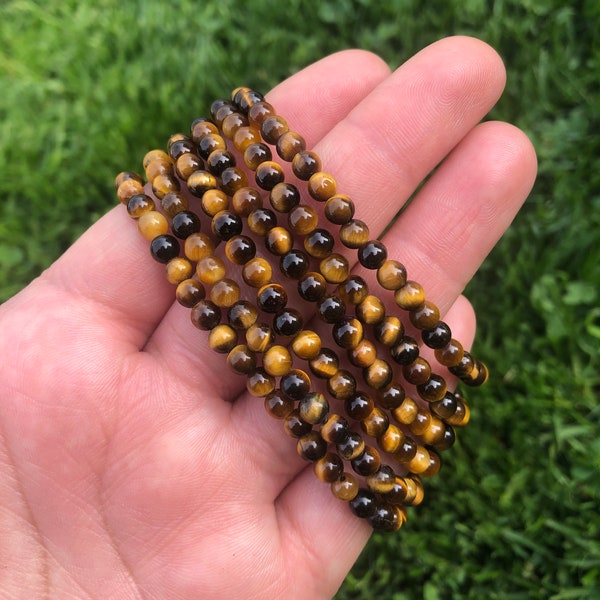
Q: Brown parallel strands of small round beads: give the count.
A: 6